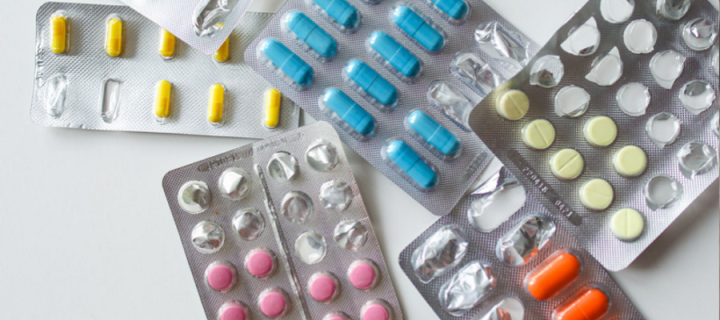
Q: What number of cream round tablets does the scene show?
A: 7